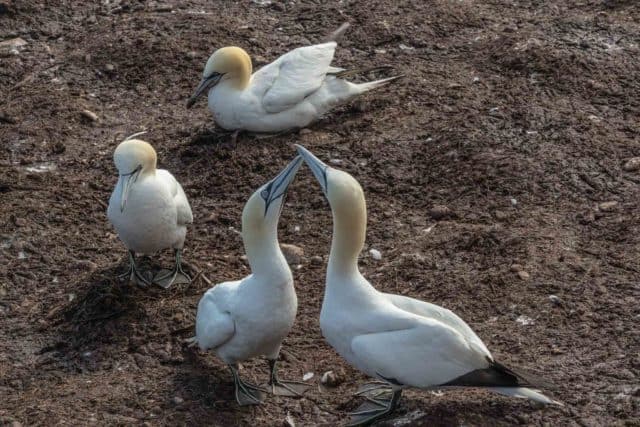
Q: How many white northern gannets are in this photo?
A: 4